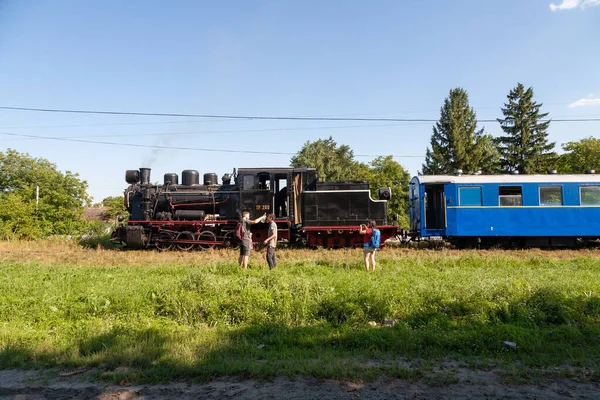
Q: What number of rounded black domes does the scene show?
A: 3